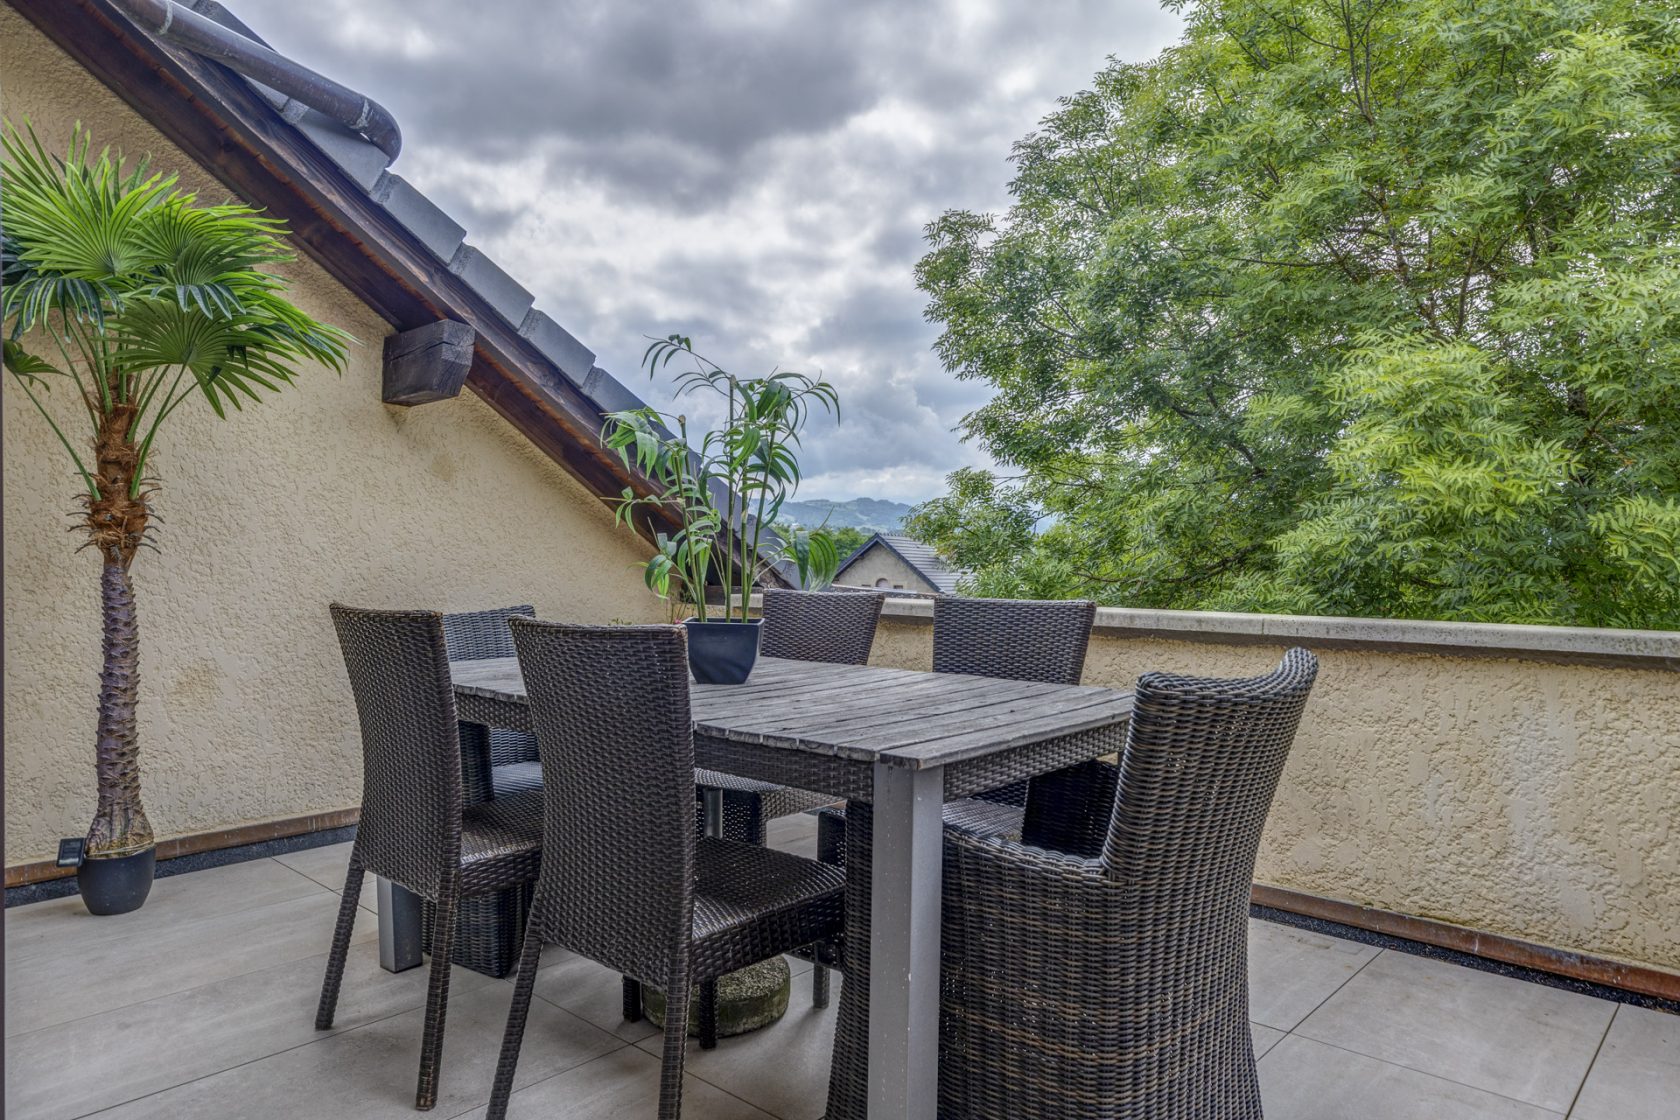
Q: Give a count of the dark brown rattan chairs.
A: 6